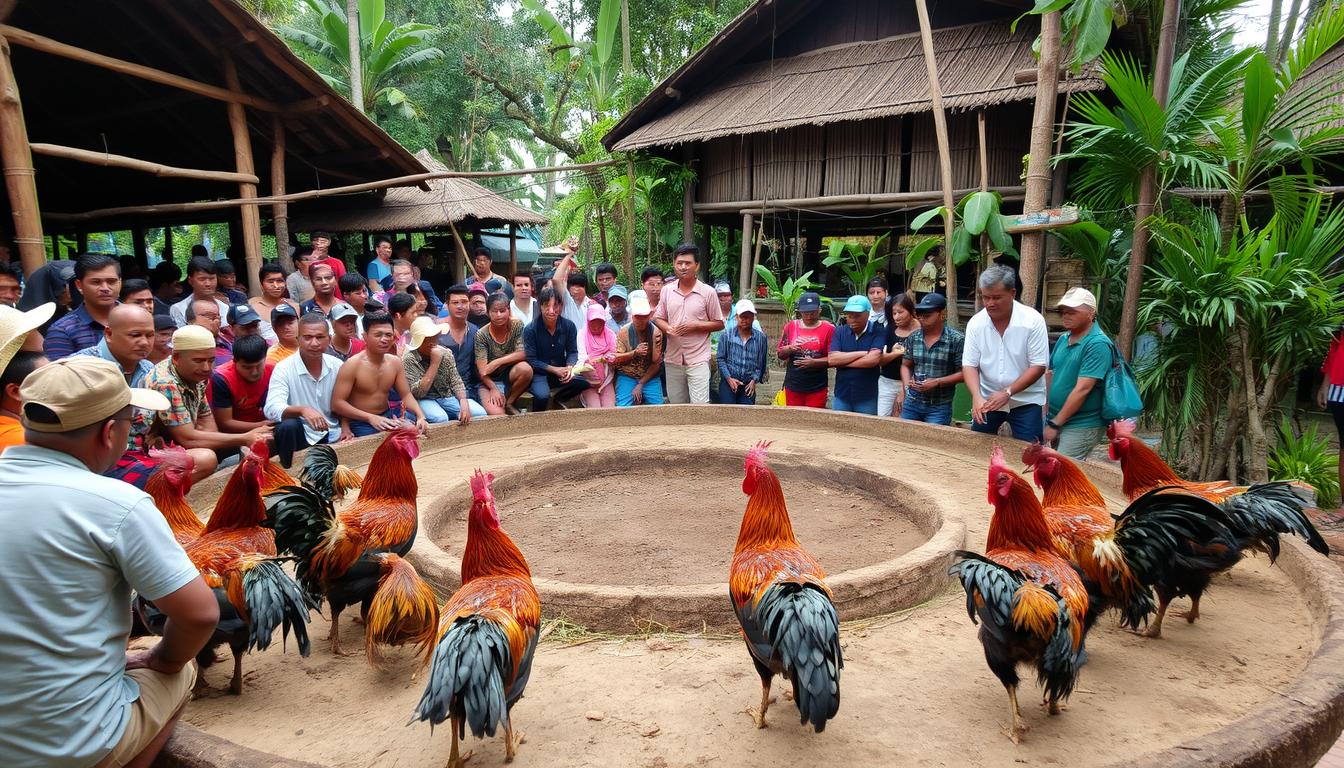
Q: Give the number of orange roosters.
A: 9